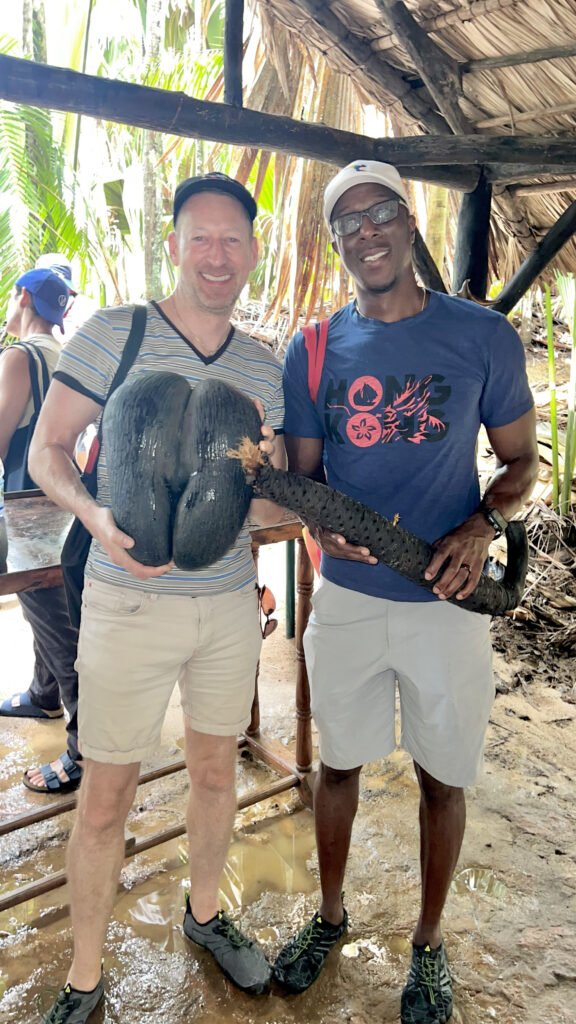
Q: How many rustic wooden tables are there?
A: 1